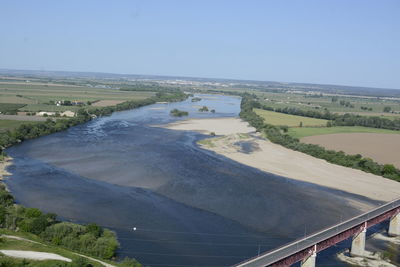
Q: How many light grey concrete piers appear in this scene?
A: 3